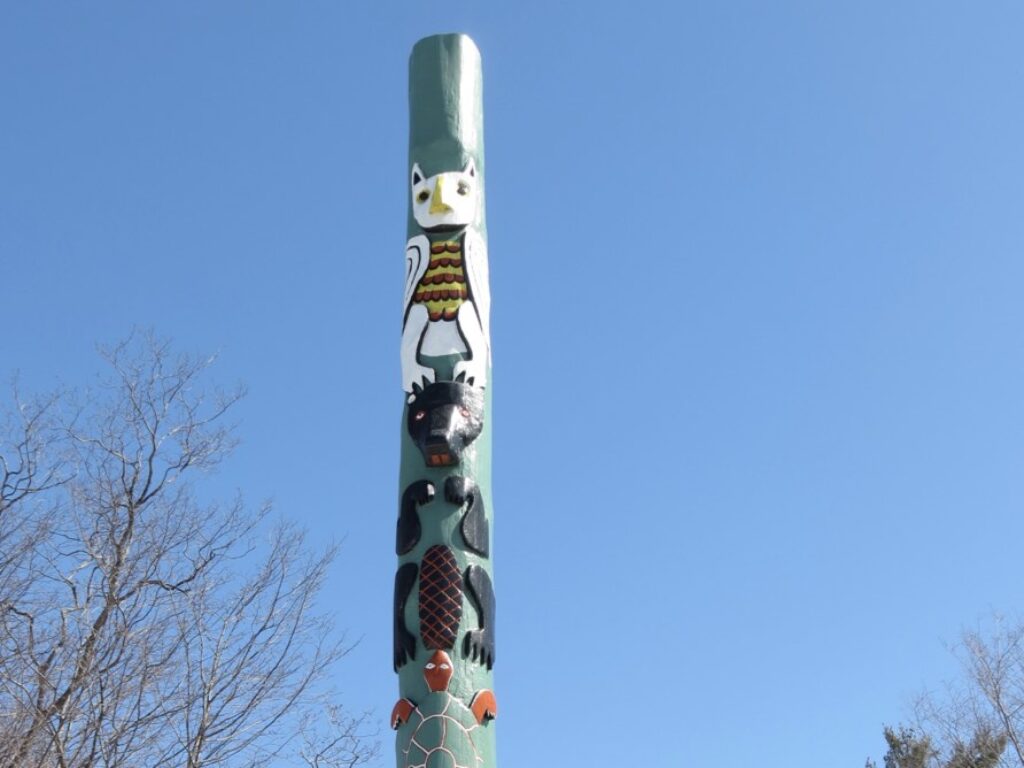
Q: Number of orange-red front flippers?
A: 2